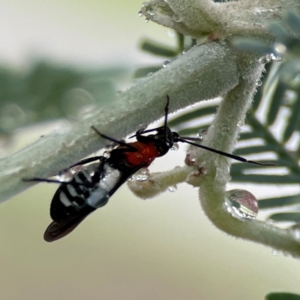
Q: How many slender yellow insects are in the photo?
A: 0